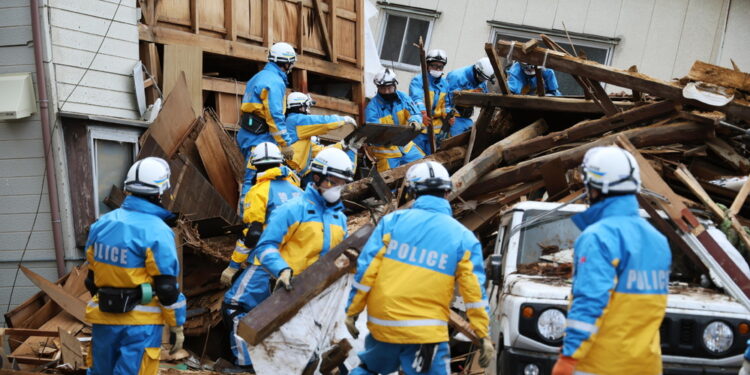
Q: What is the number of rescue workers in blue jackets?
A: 11